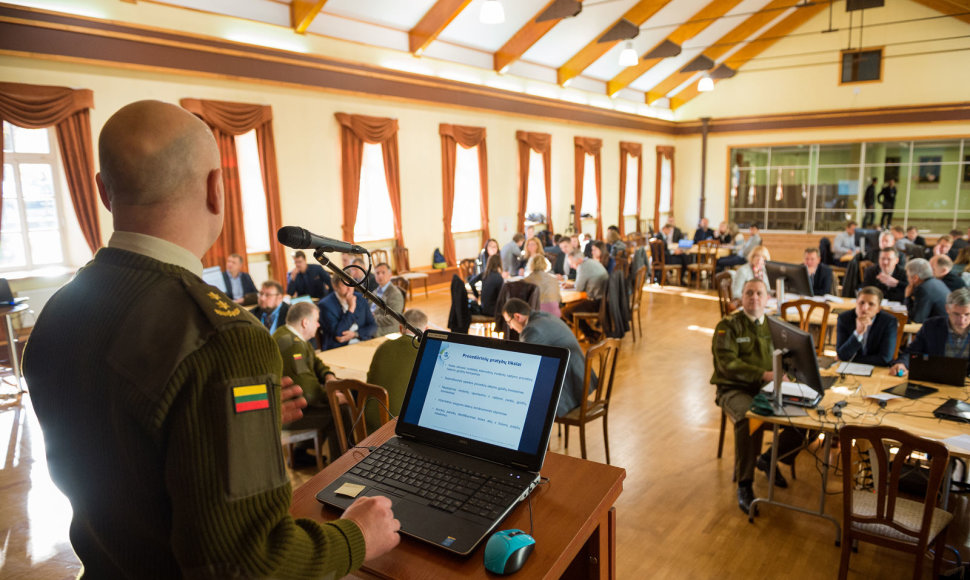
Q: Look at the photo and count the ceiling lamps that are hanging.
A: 3